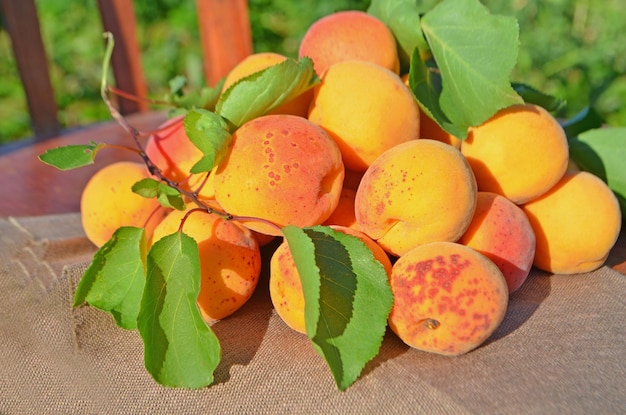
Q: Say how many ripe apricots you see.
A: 15